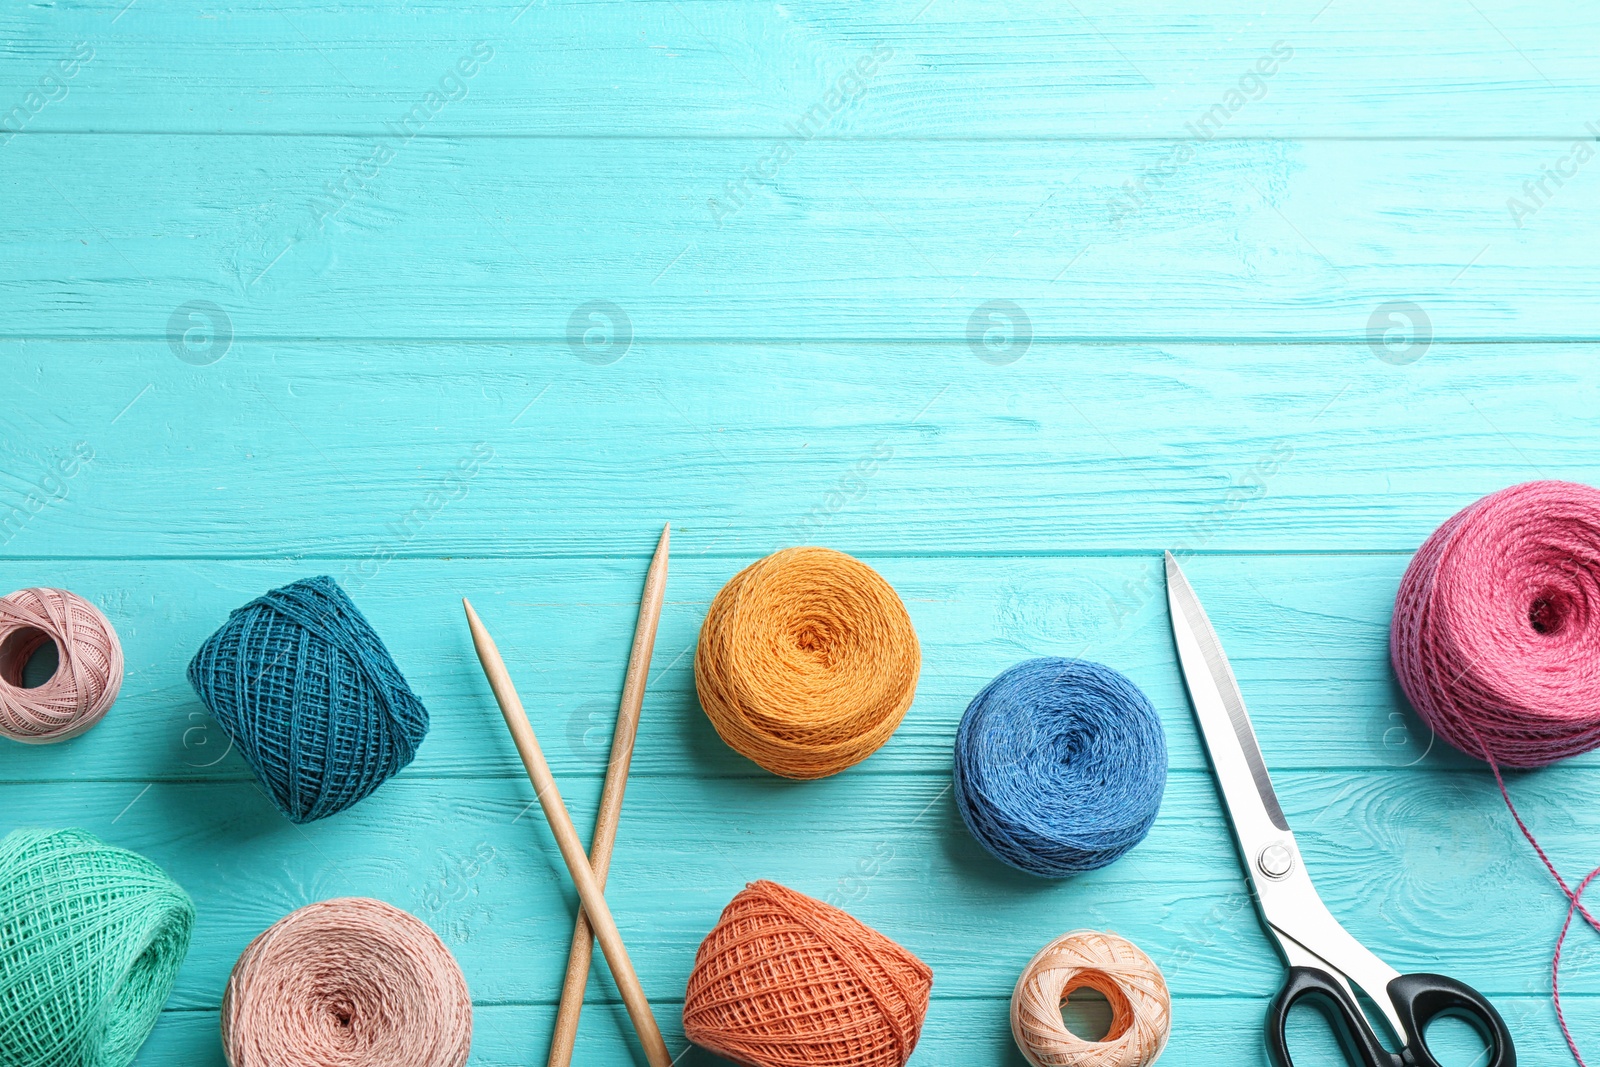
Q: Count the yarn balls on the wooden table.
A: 9